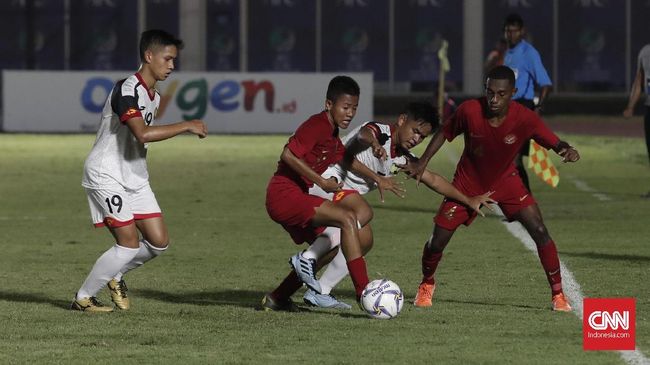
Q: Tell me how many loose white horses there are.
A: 0